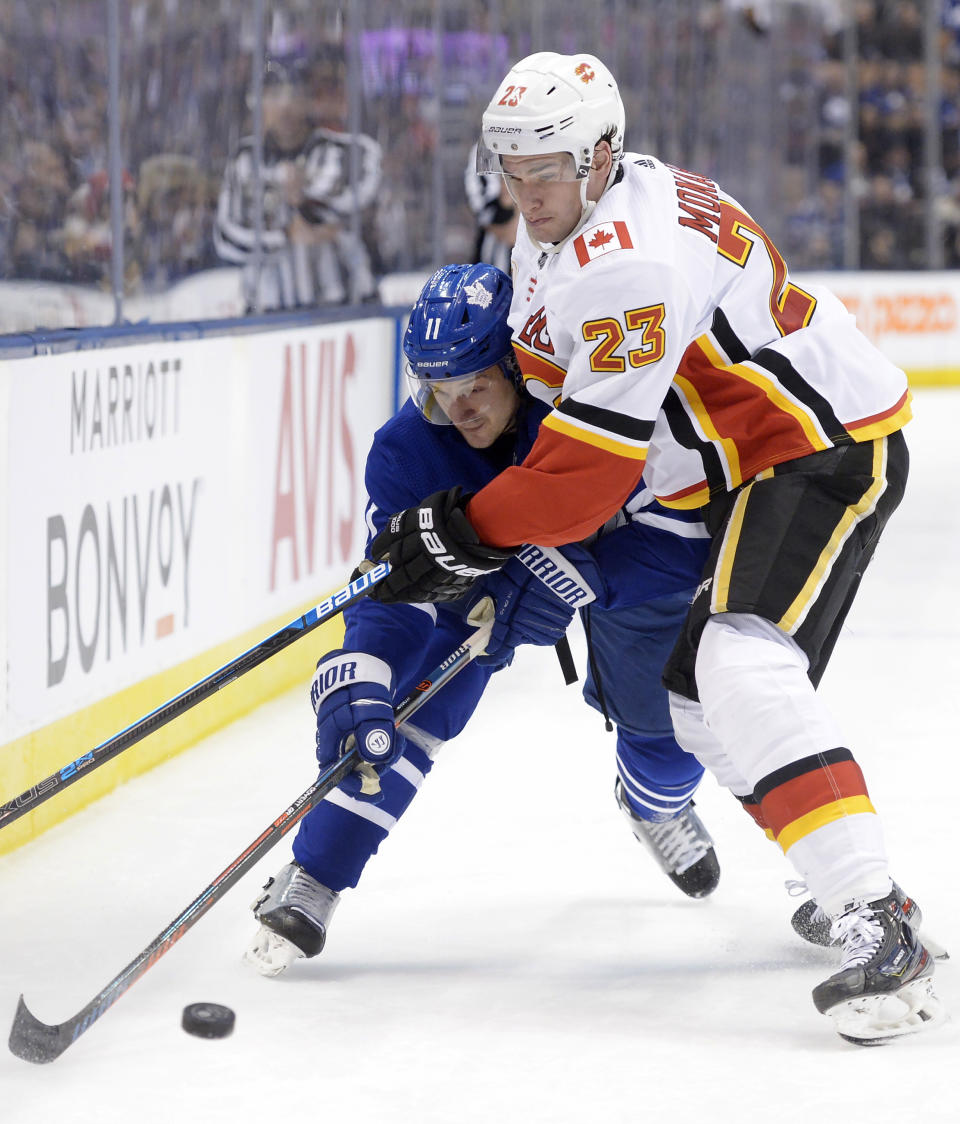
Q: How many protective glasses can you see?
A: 2